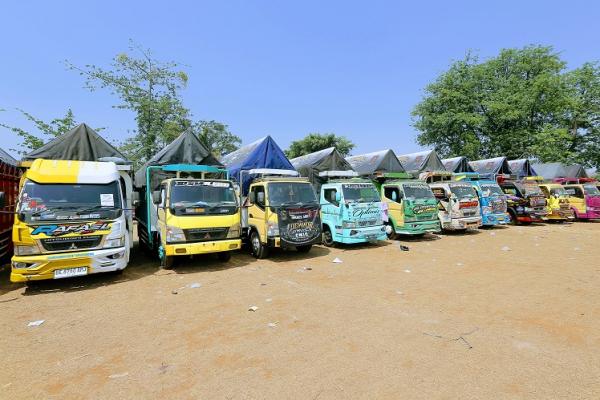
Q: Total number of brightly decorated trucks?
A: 10